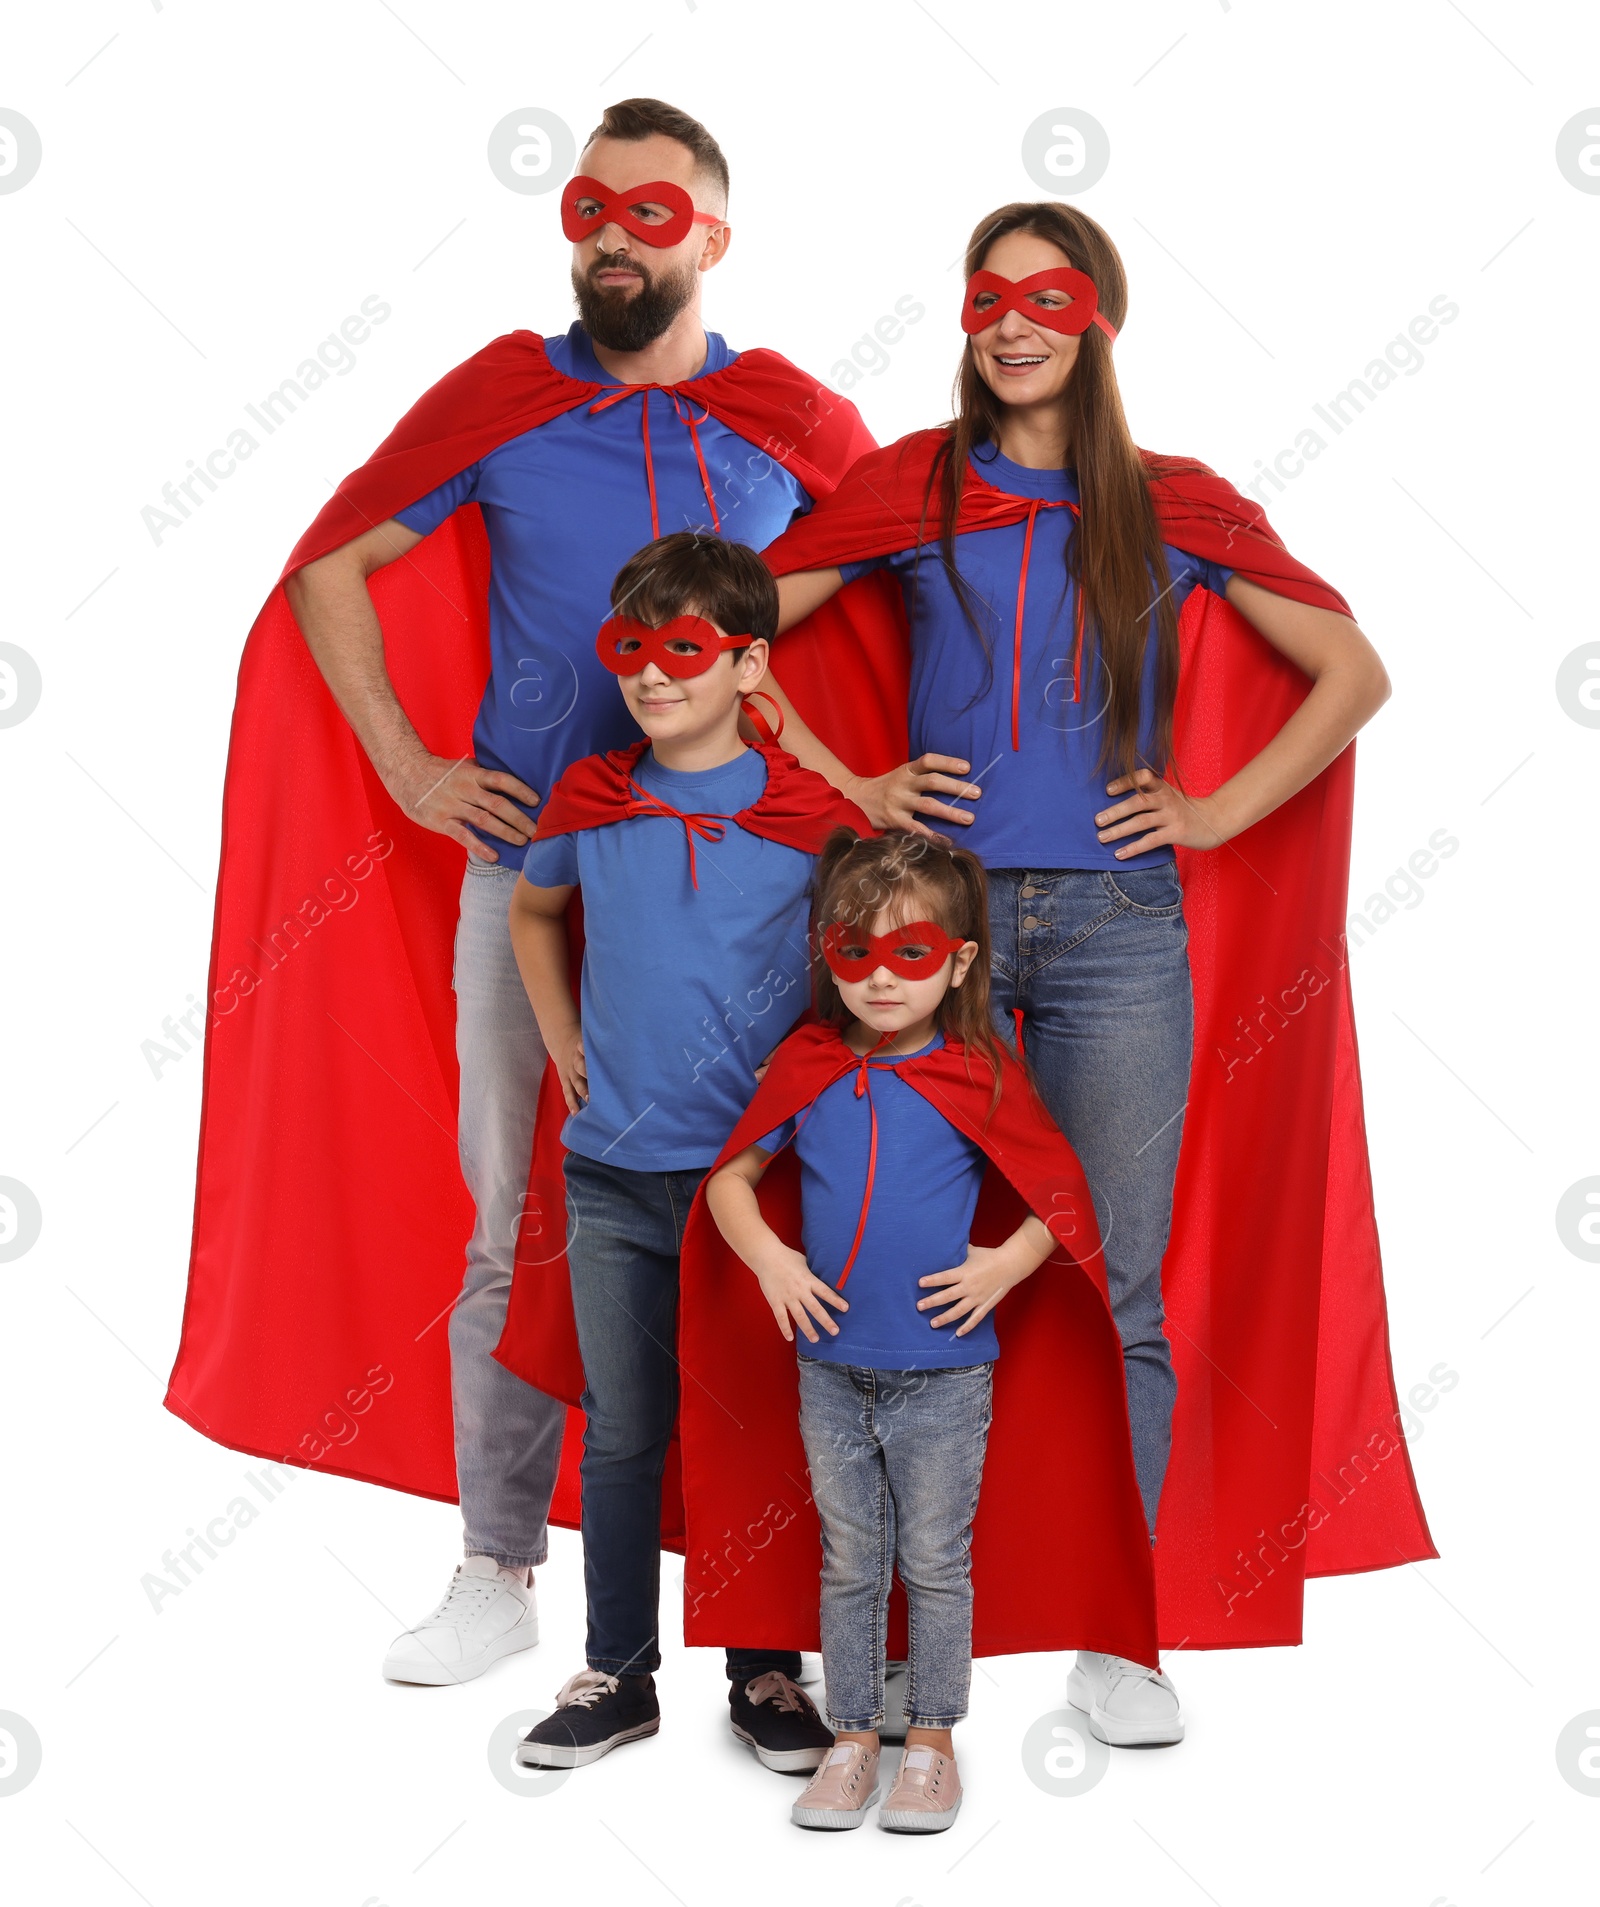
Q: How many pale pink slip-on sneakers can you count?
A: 2